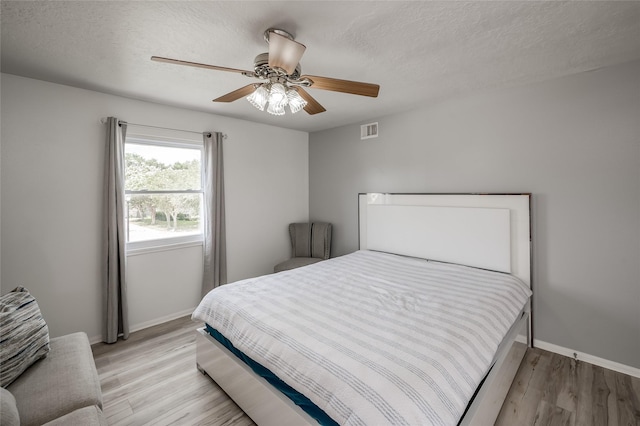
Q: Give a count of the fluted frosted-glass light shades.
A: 4